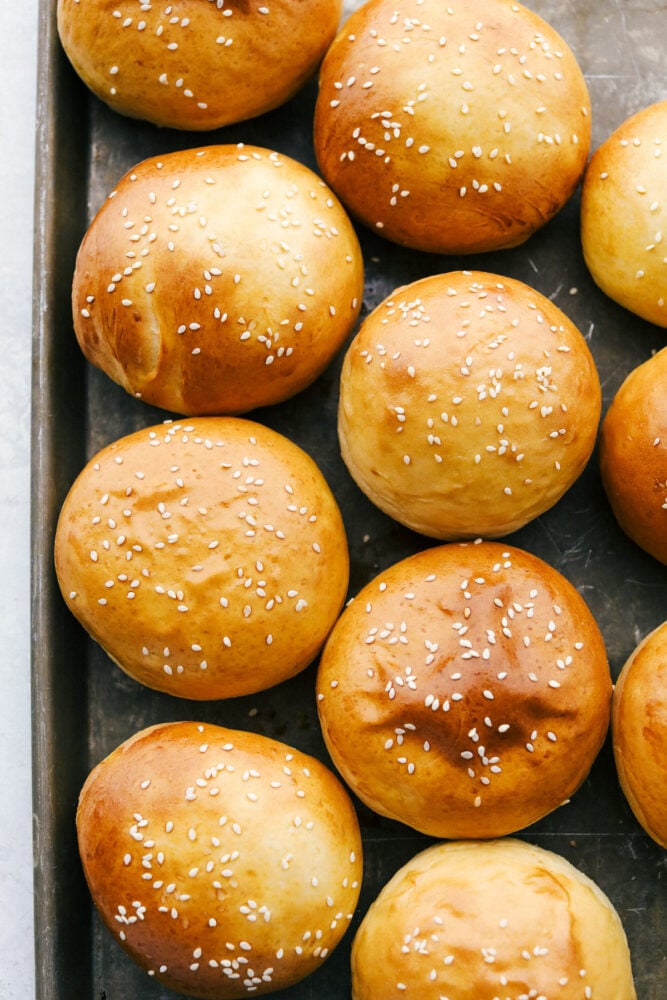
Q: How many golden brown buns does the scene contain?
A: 11